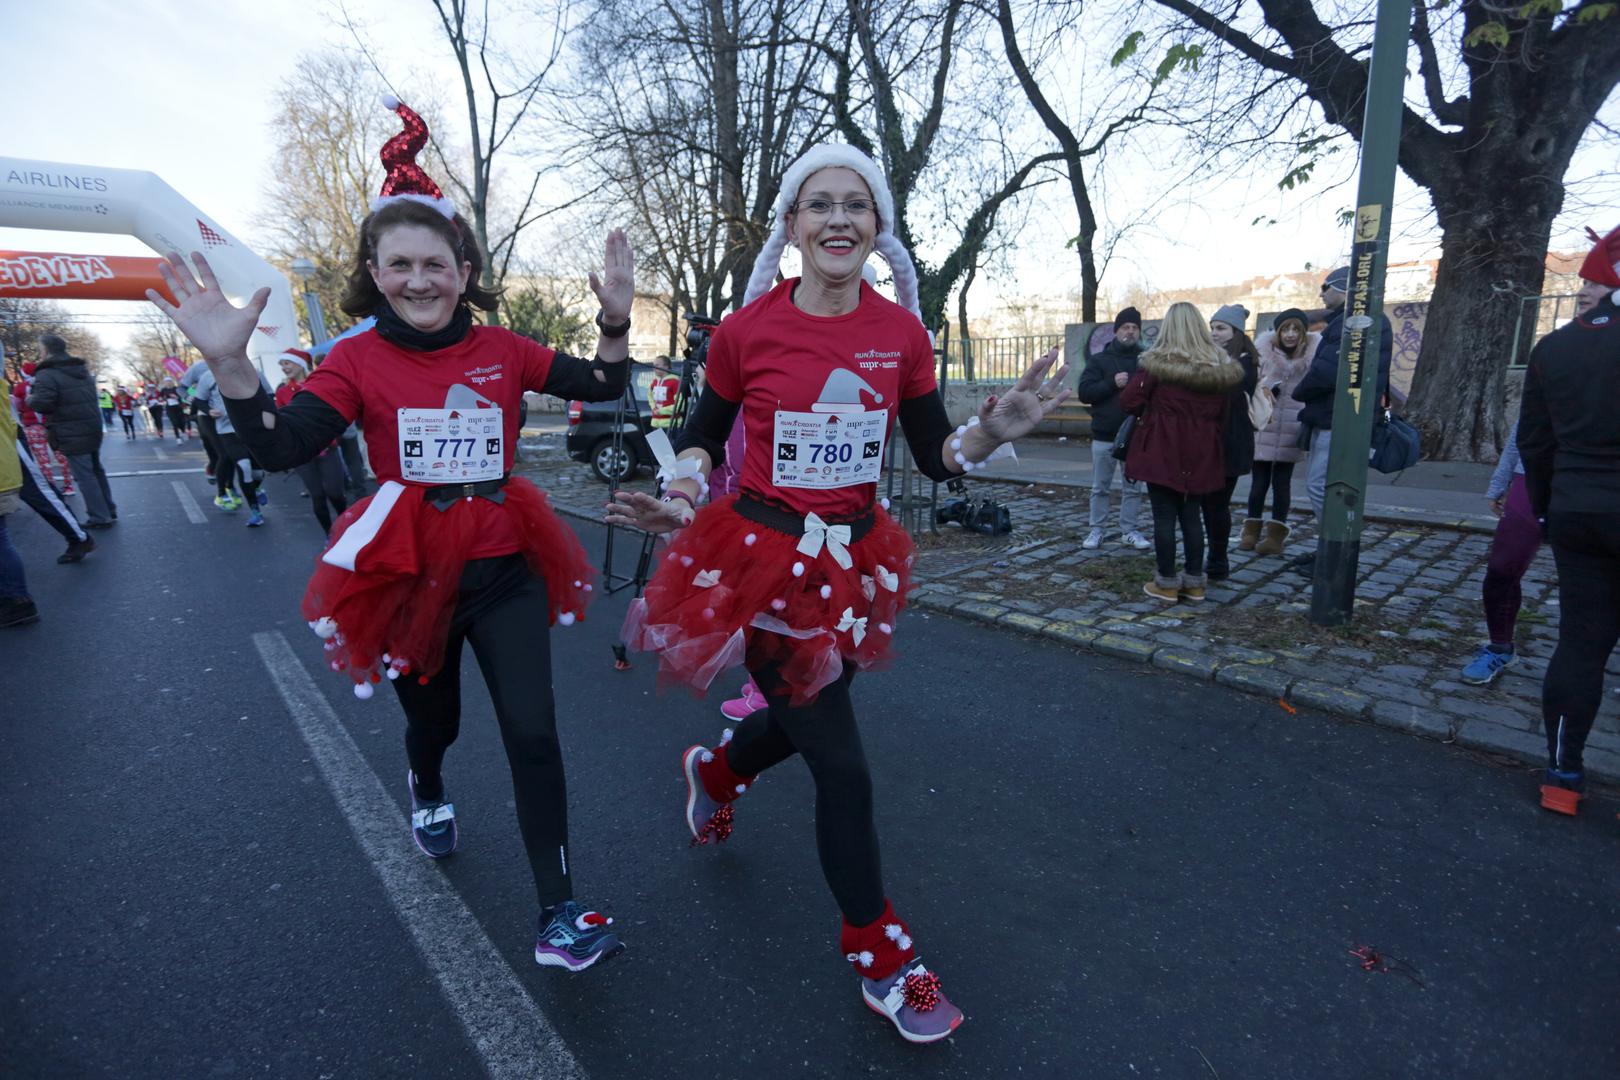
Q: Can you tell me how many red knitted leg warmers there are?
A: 2